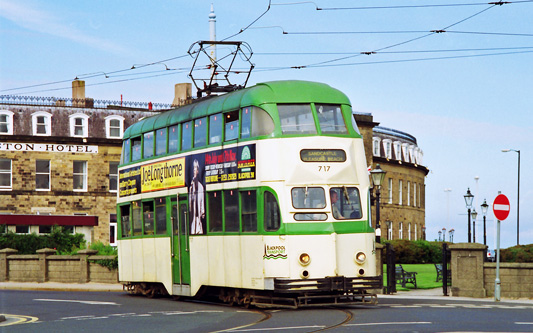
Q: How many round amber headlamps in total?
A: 2